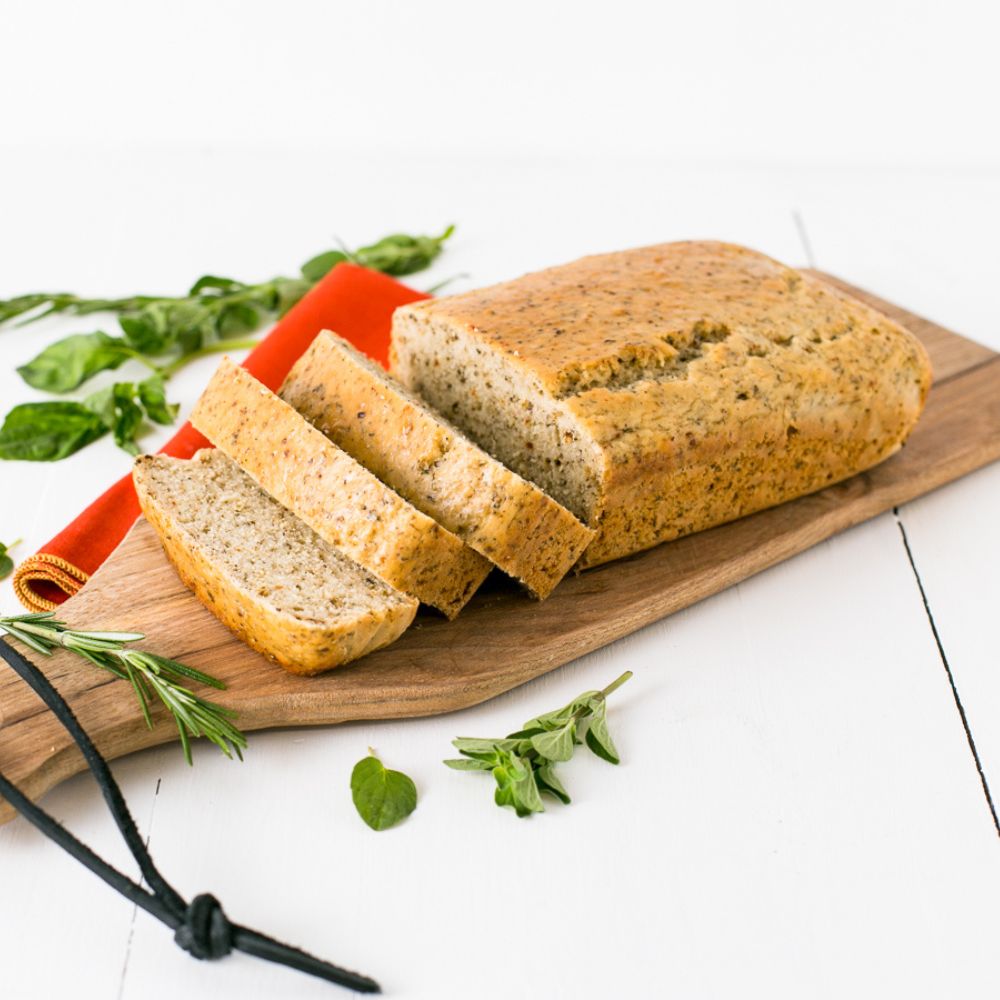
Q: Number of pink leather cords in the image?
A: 0